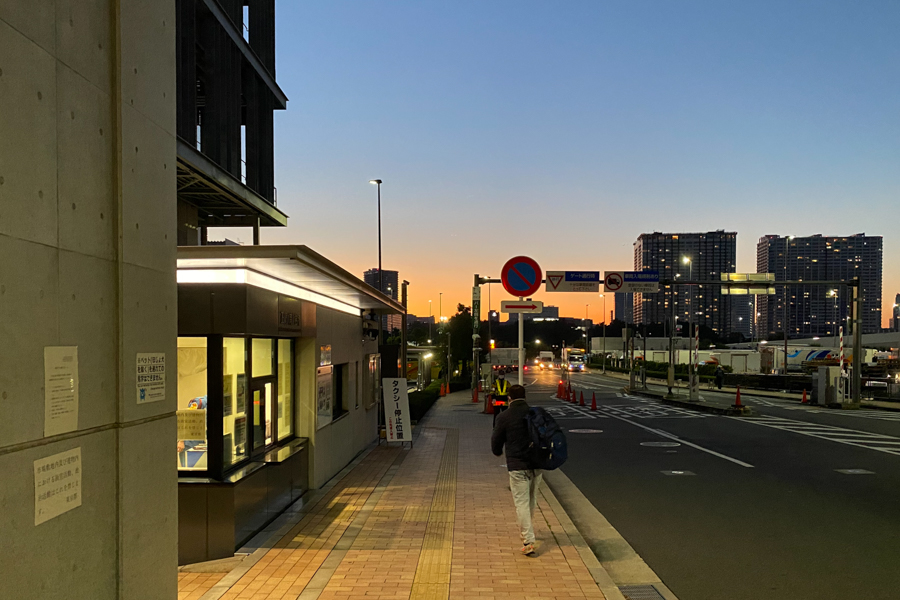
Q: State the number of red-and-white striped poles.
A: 2